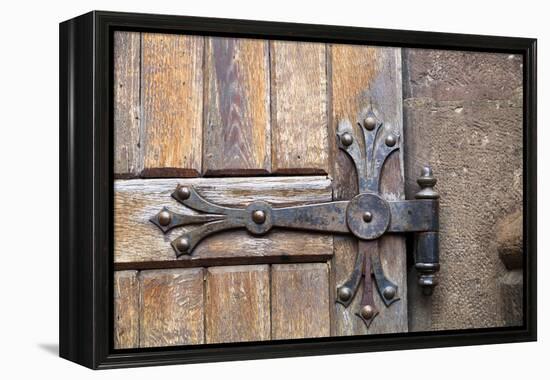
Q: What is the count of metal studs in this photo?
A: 11